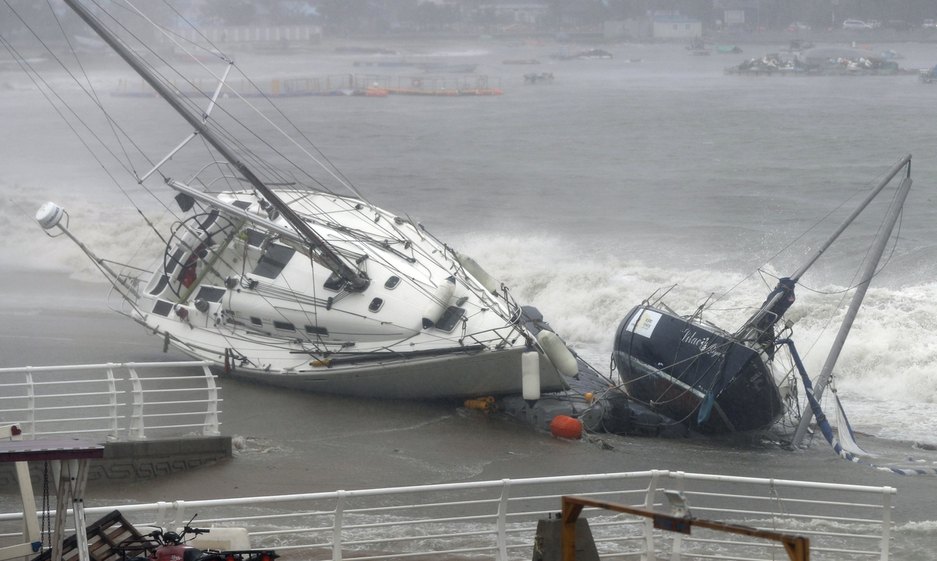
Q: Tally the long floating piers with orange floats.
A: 1